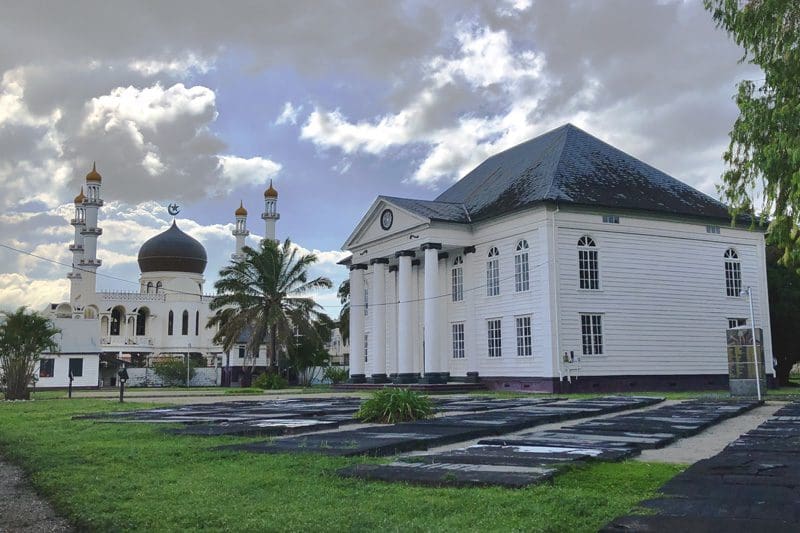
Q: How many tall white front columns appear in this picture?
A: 4